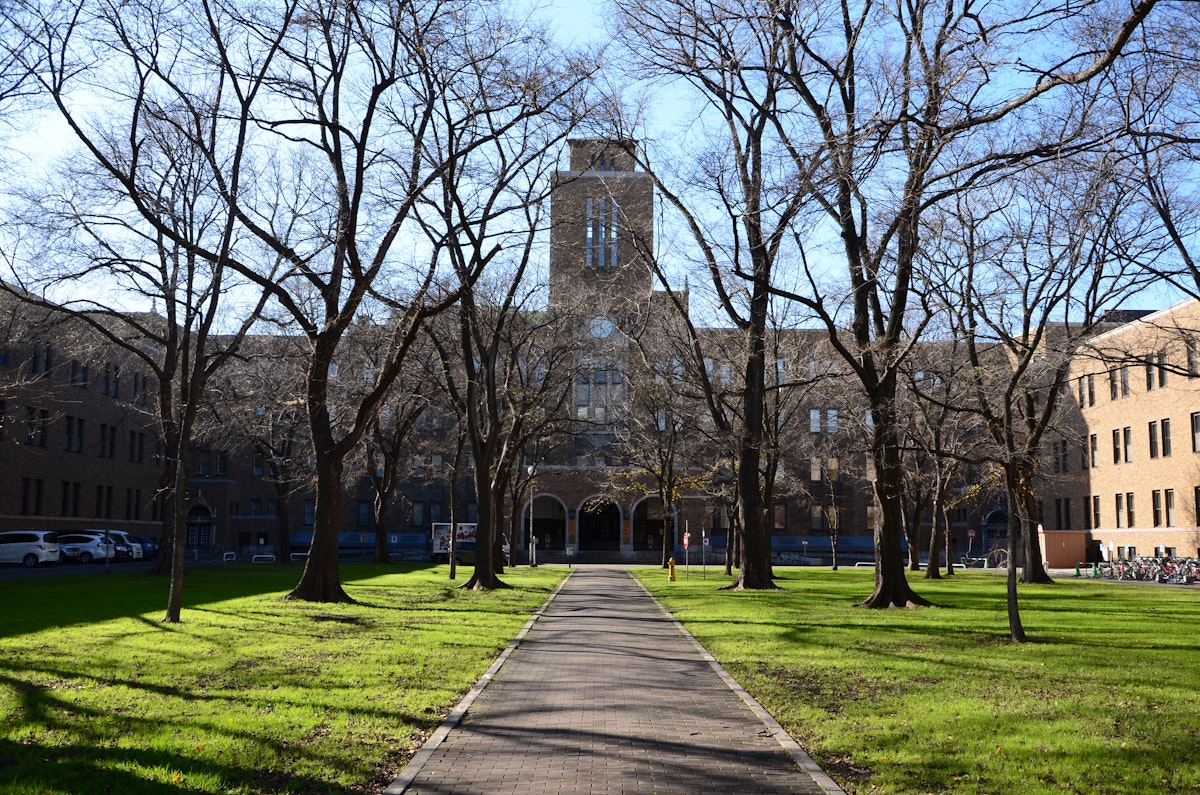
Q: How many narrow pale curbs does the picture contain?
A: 2